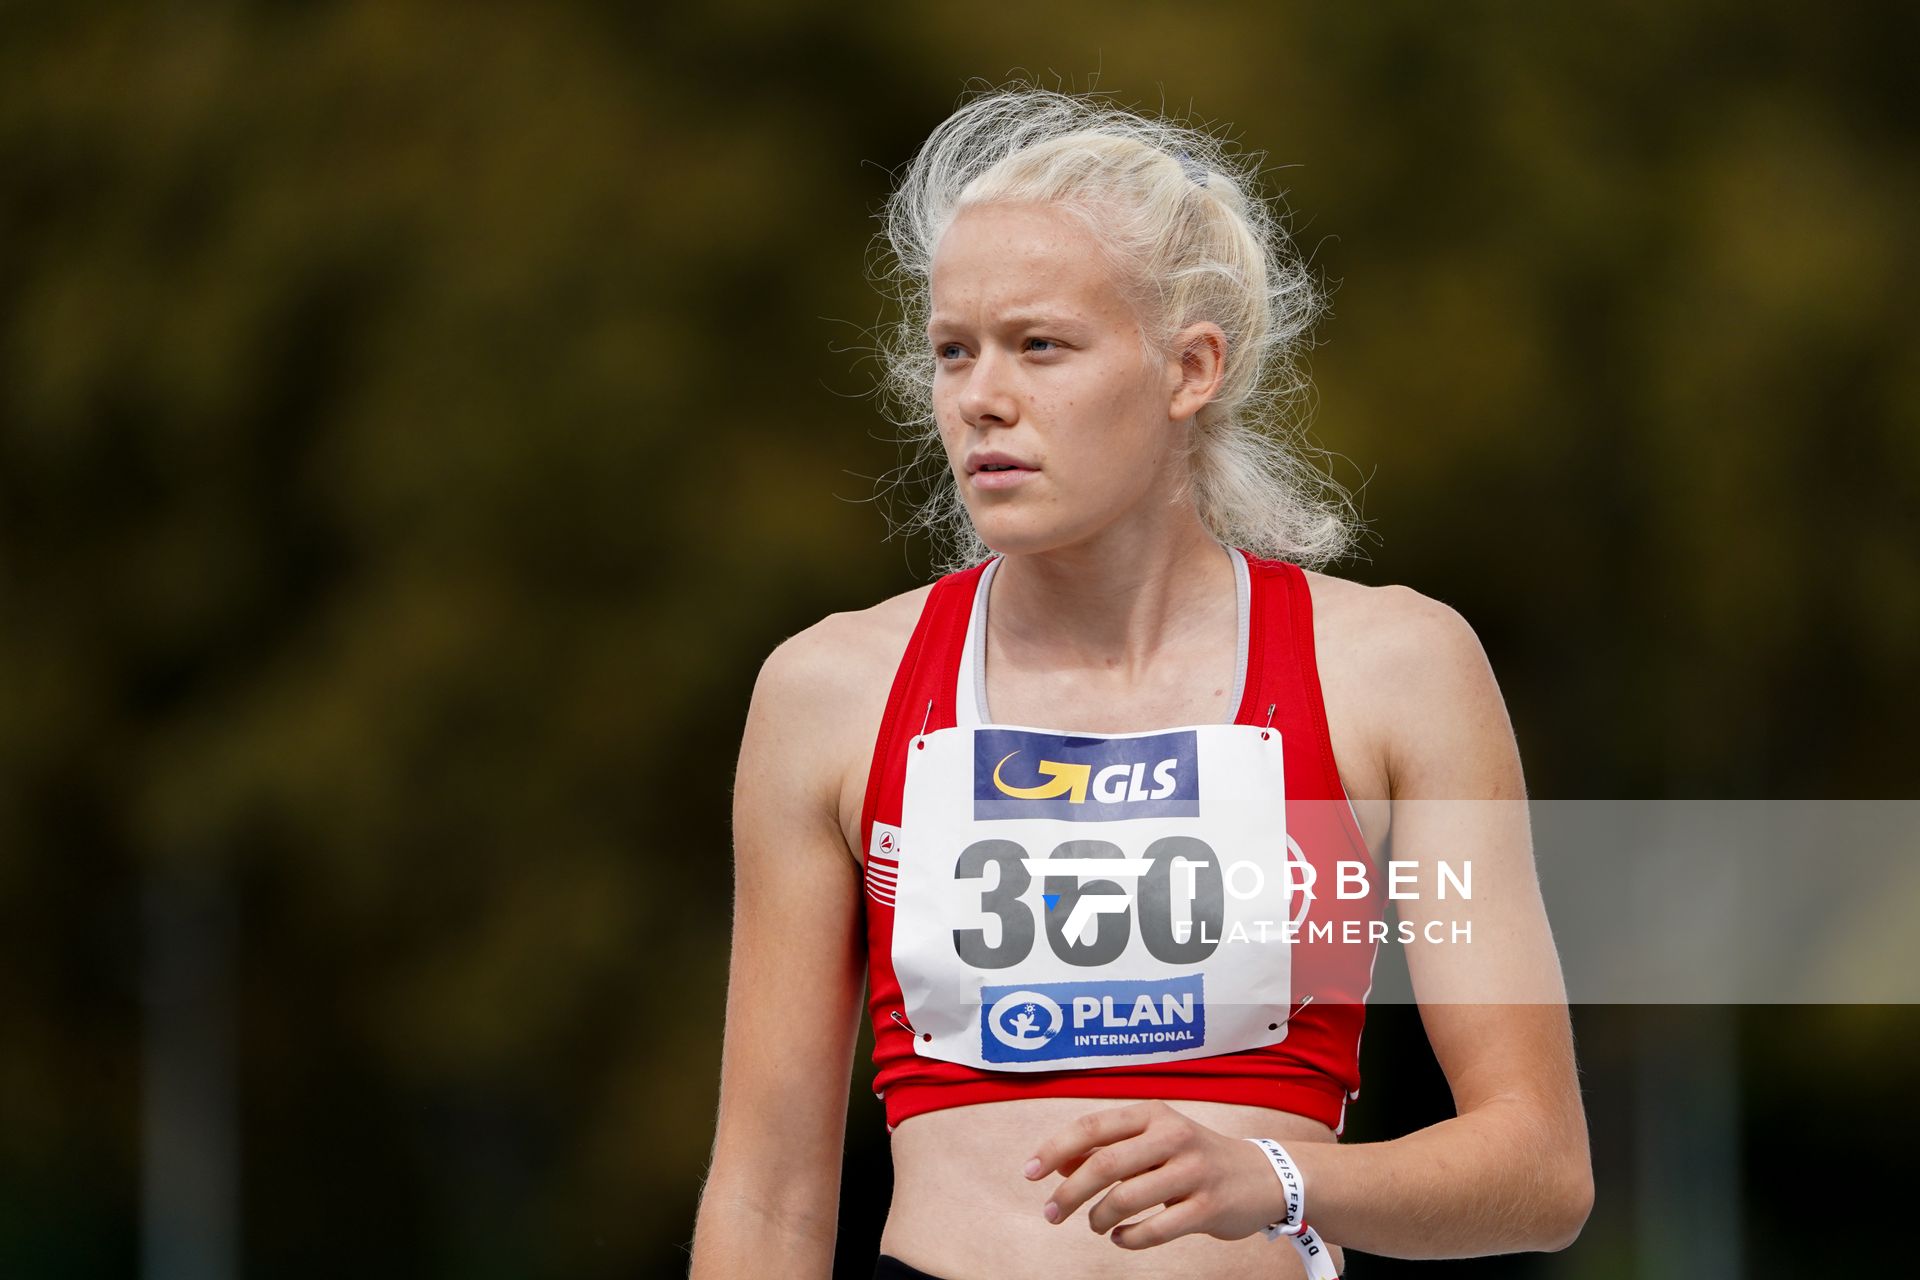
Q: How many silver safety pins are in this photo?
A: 4